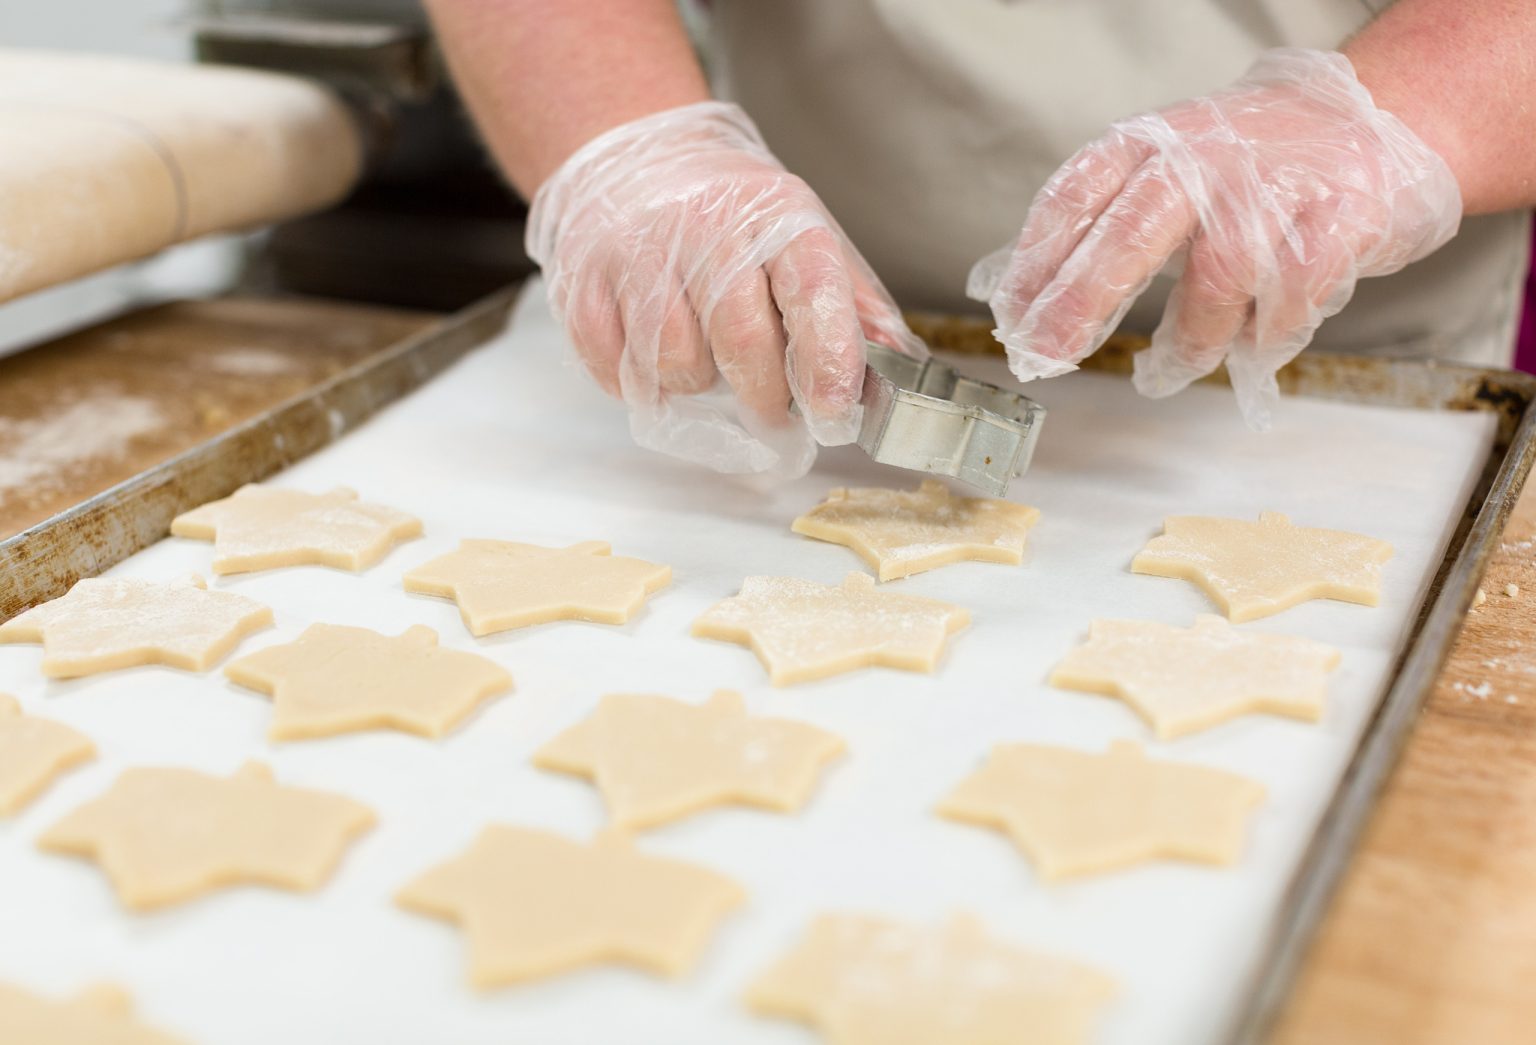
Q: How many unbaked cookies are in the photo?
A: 15